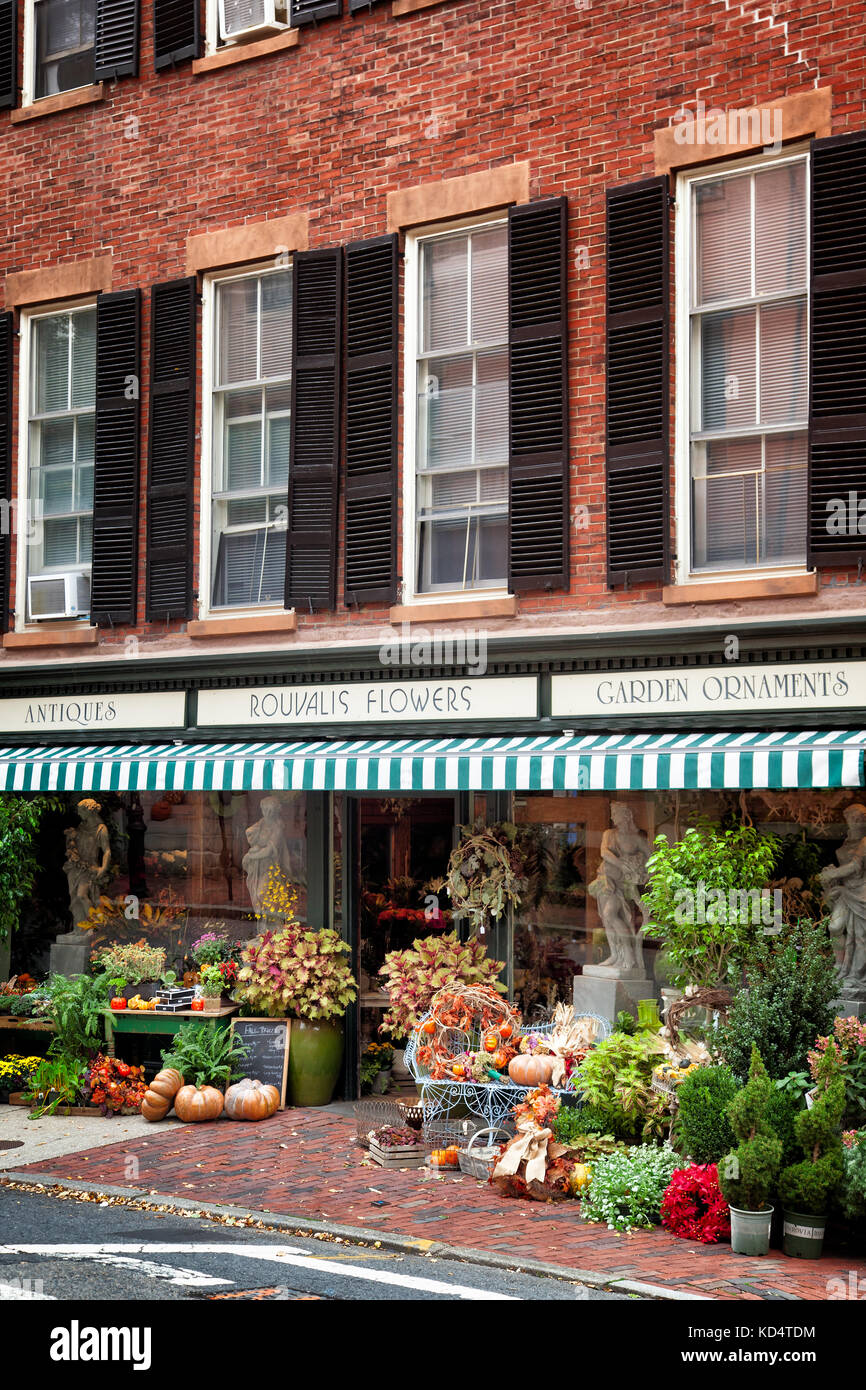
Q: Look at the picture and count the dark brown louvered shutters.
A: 13